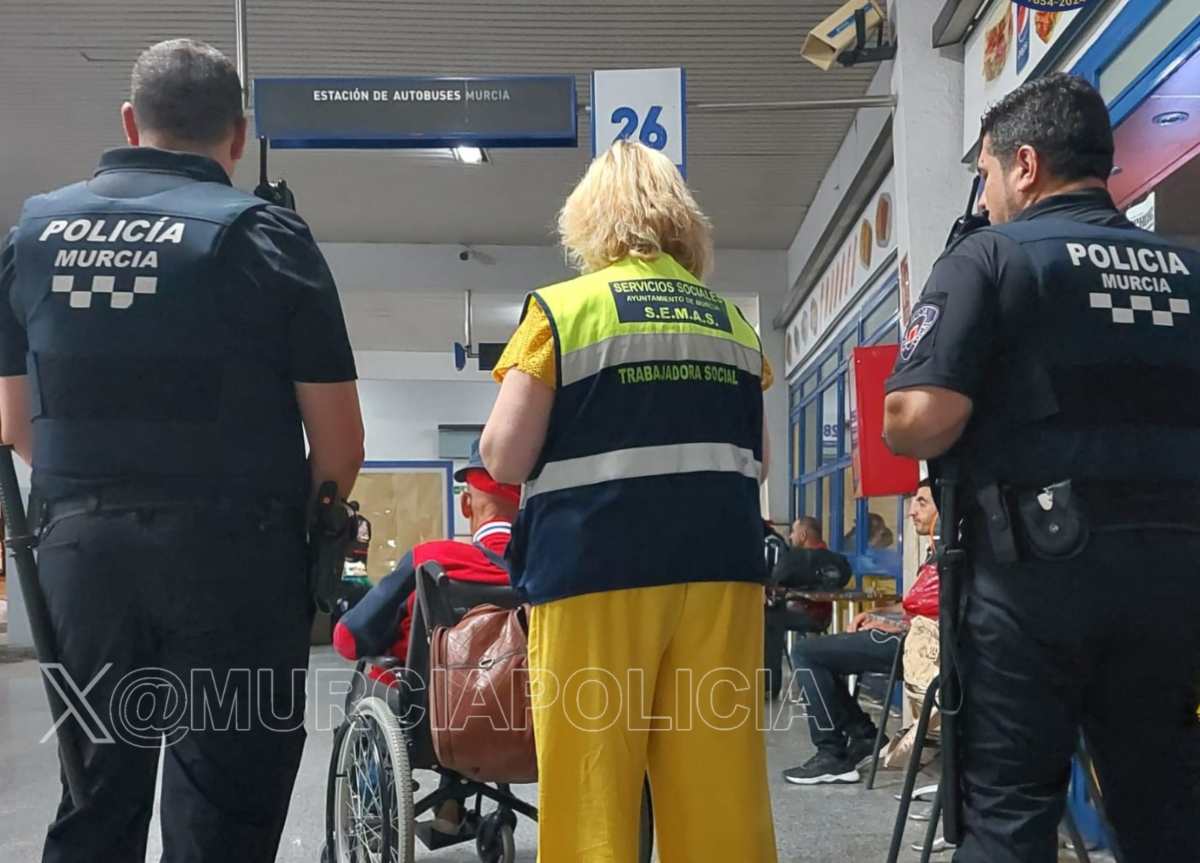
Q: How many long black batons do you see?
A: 2